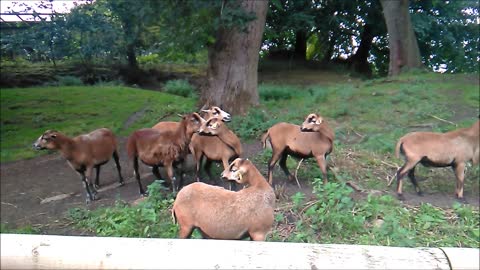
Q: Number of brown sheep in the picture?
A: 7